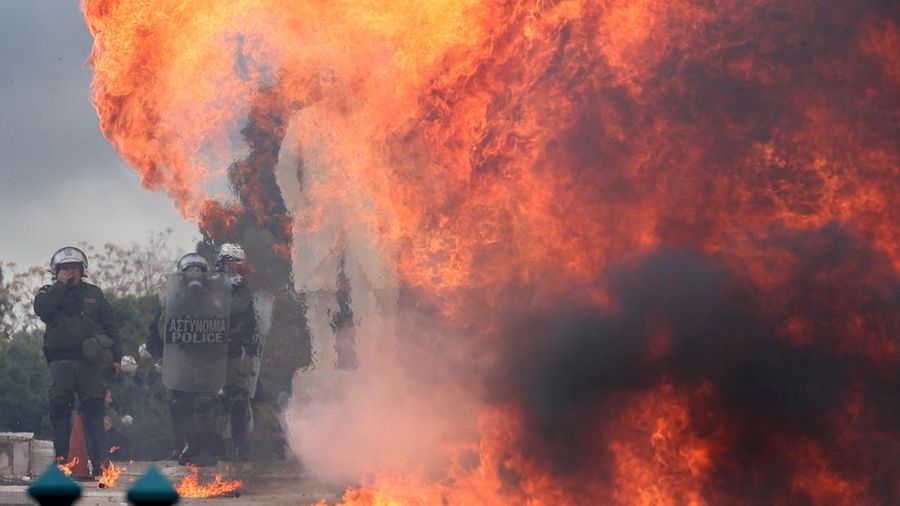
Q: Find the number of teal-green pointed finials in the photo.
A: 2